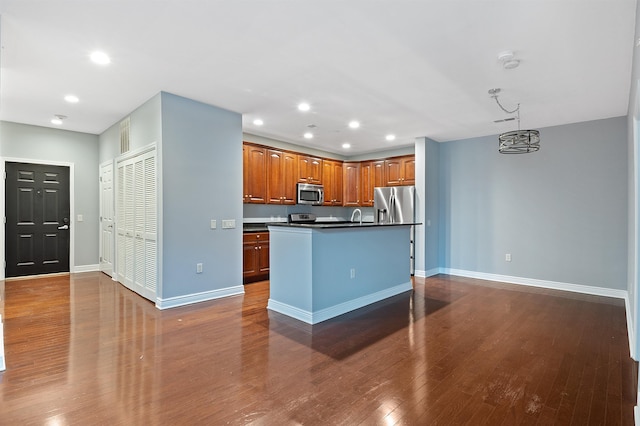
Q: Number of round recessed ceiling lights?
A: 9